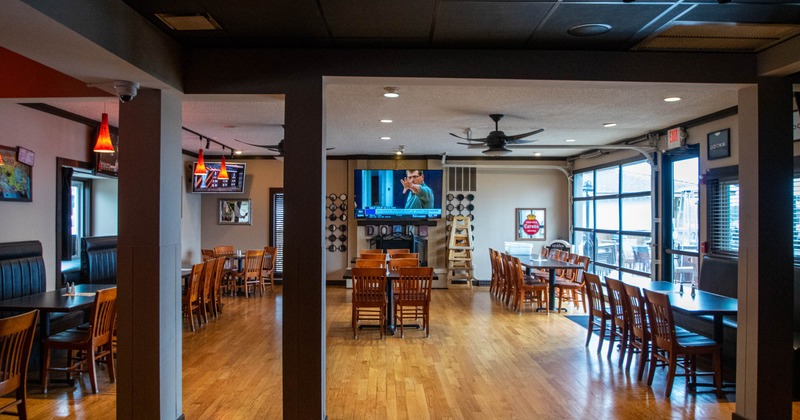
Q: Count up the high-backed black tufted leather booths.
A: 2